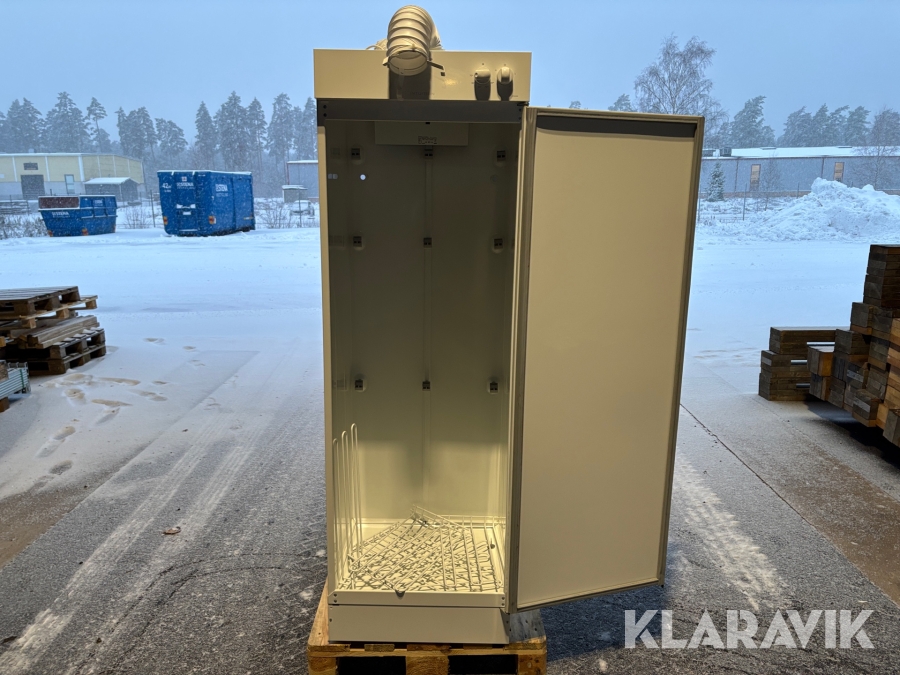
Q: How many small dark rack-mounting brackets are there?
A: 9